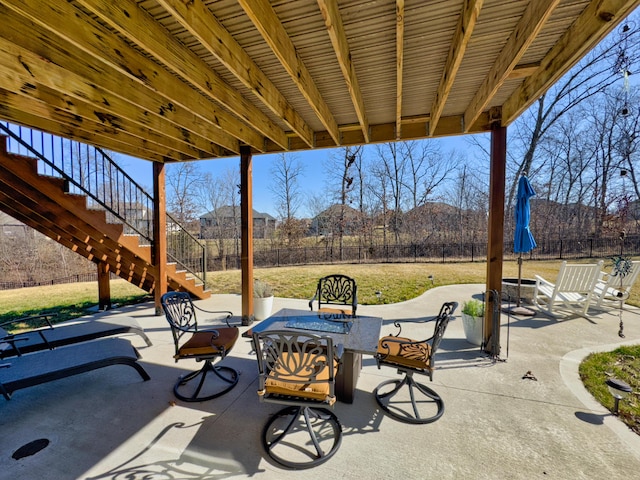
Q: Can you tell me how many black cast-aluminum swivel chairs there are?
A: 4